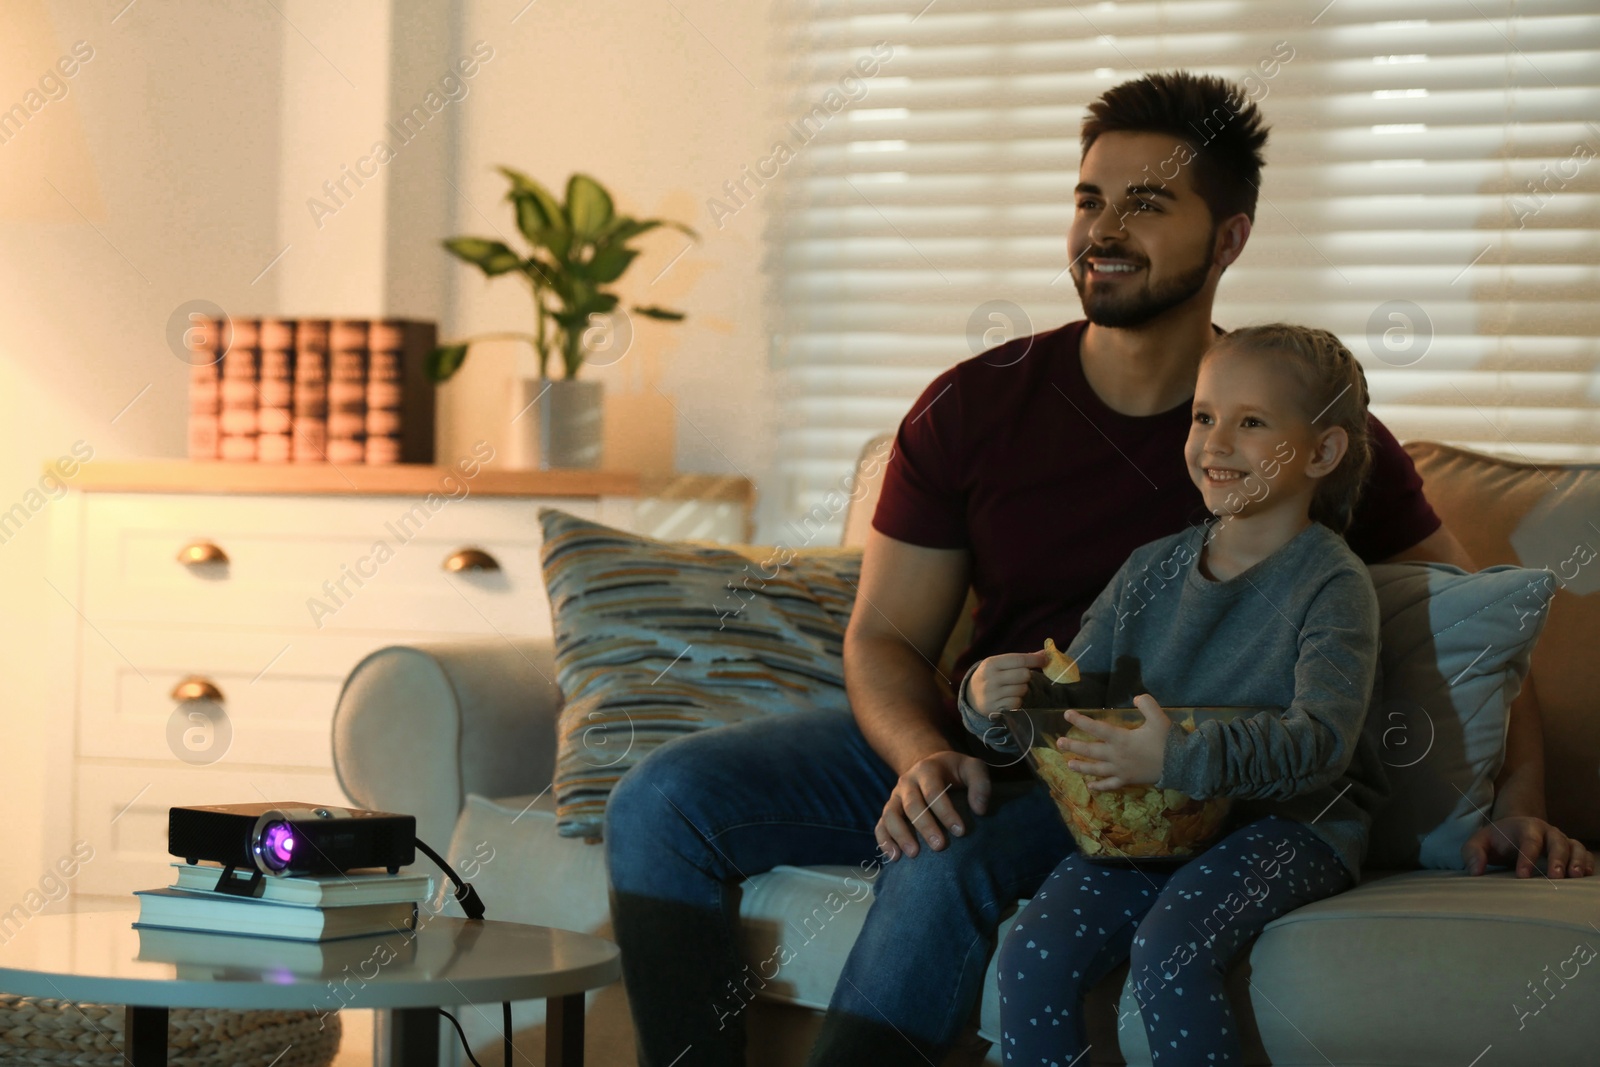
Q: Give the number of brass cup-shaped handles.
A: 3